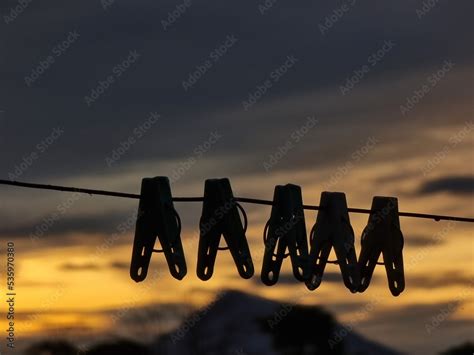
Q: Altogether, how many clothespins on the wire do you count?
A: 5